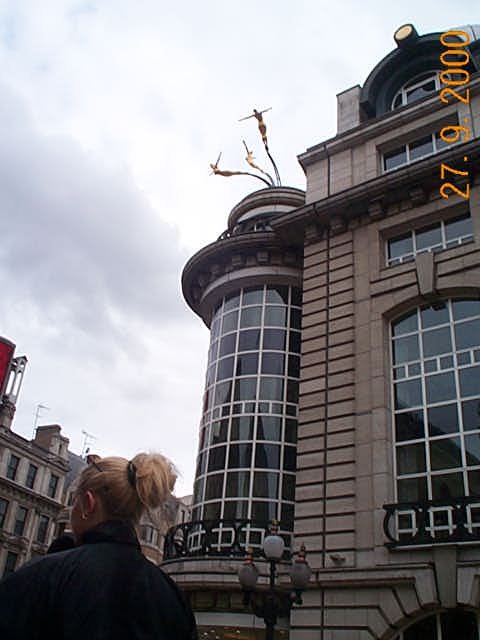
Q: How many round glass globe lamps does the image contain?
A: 3